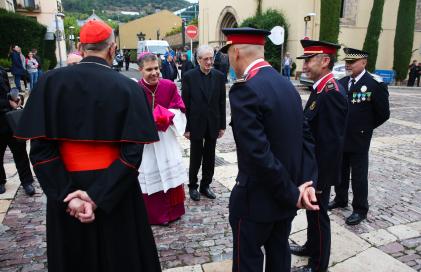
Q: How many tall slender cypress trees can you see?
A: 3